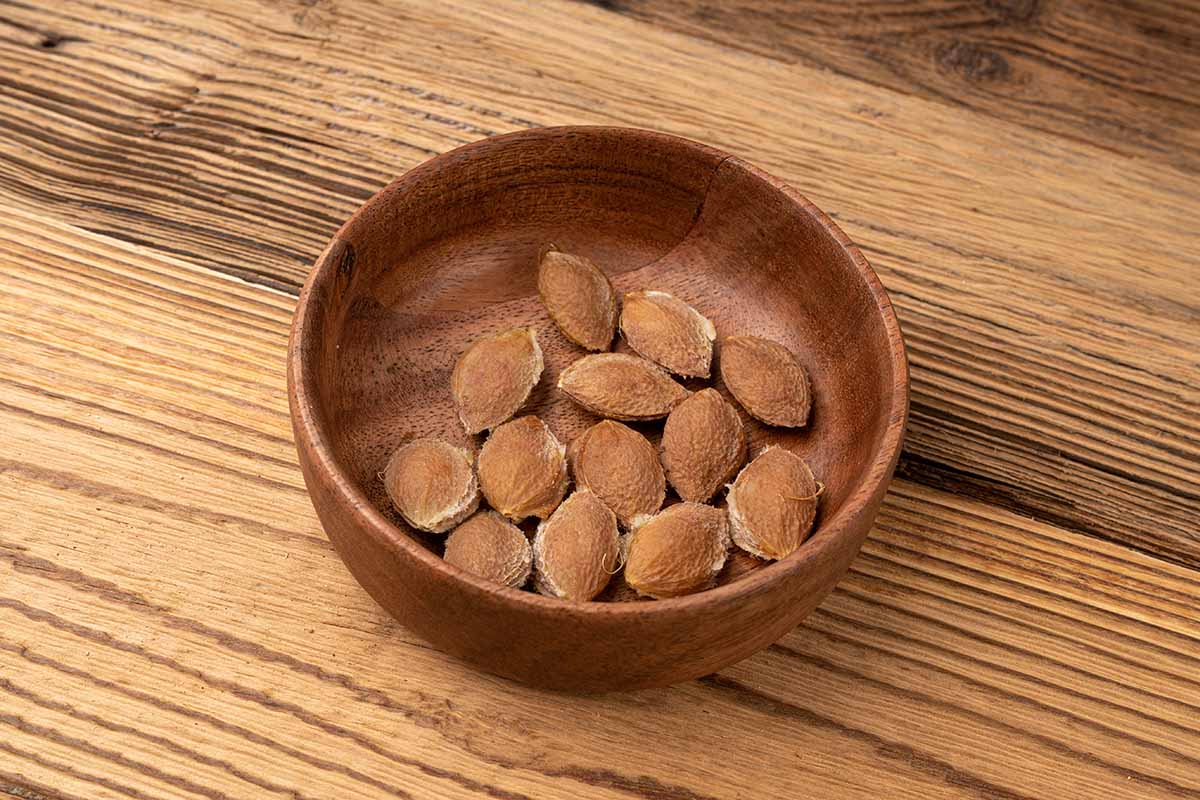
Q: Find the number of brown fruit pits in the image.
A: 13